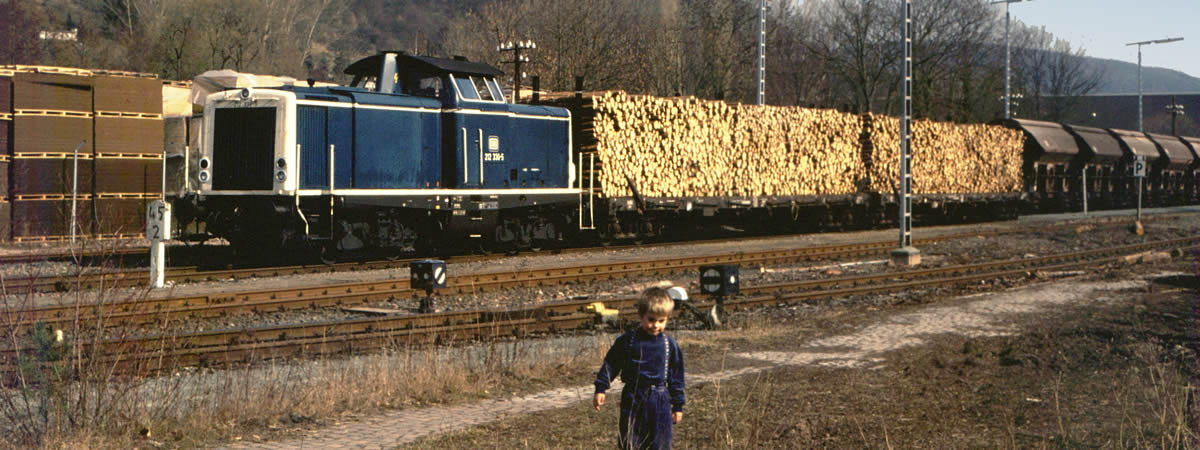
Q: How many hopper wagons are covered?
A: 5